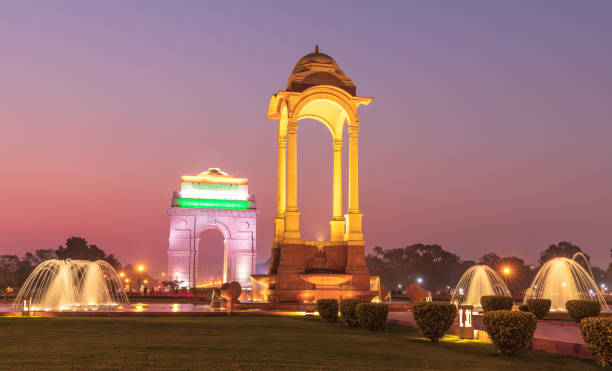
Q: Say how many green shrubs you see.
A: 9